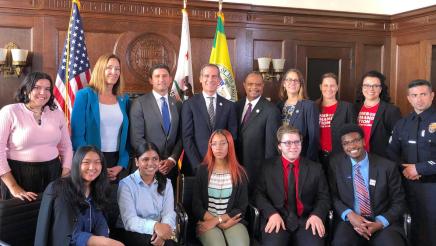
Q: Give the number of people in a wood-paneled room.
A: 14